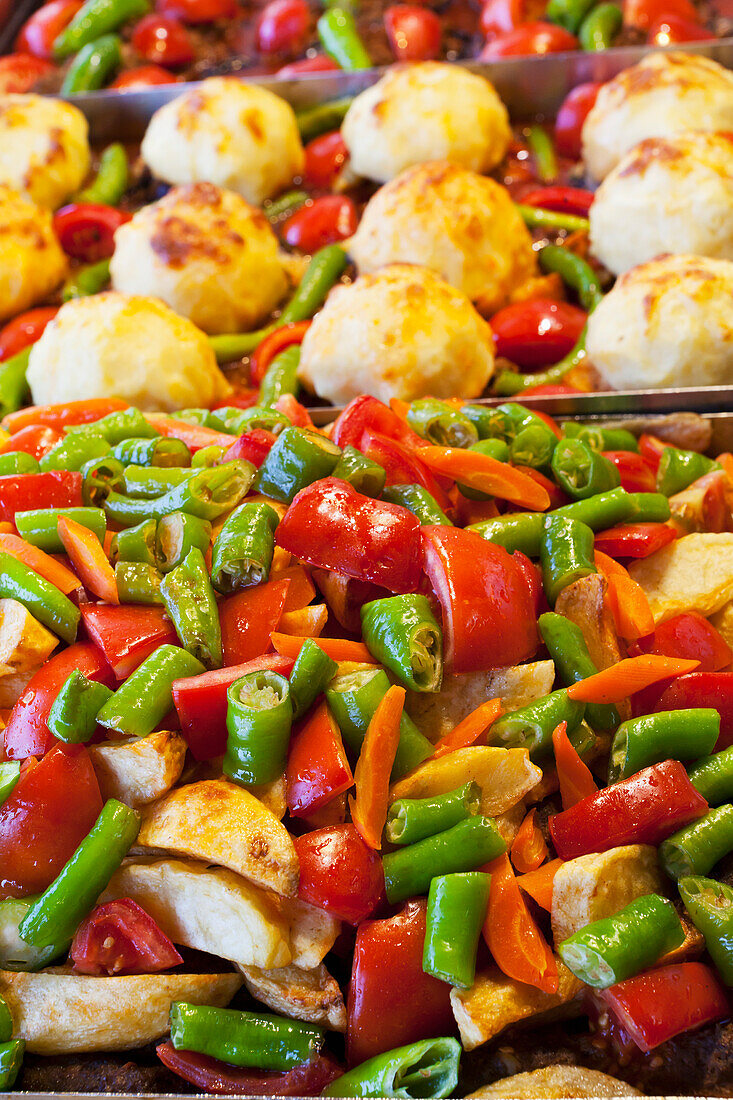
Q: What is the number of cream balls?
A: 11